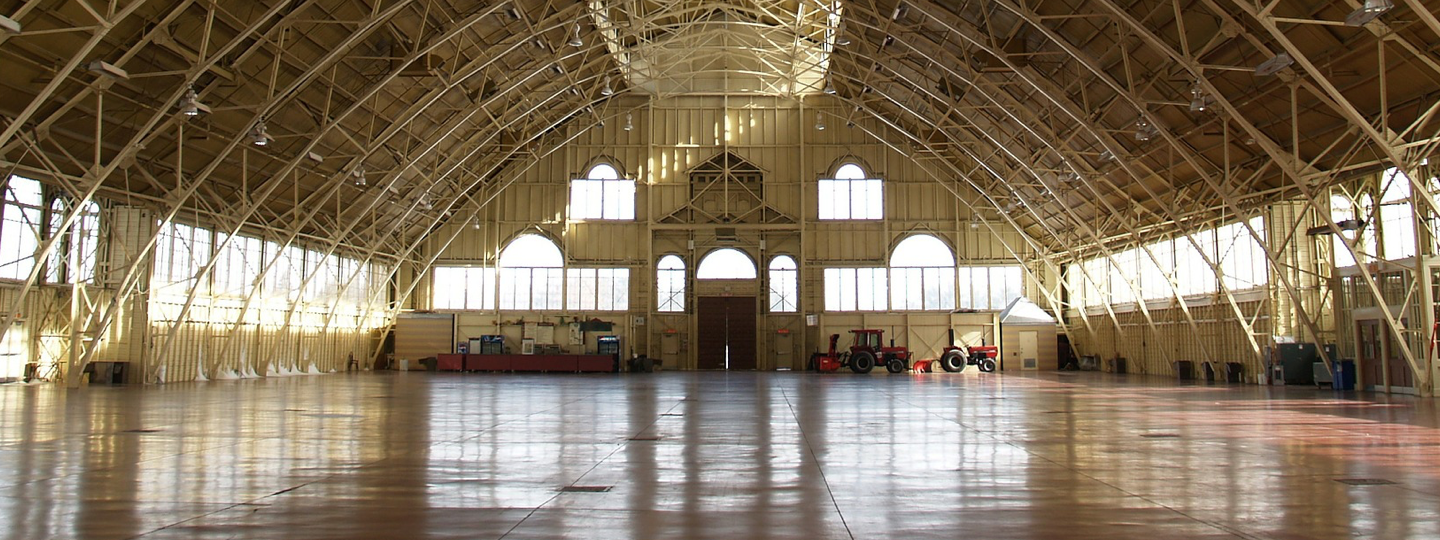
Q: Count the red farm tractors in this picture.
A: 2